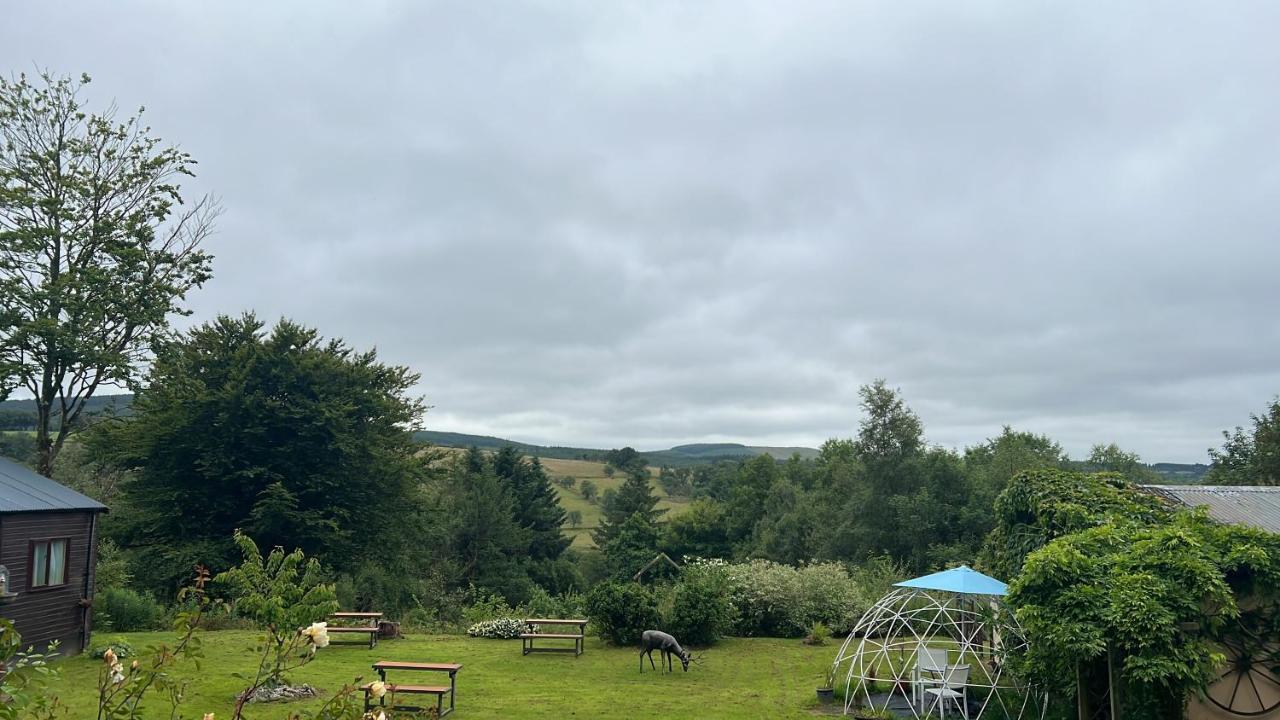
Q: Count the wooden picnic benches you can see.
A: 3